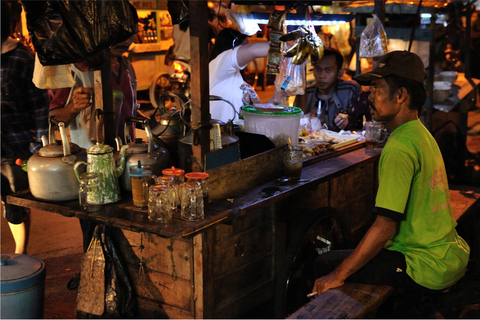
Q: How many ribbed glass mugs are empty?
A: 3